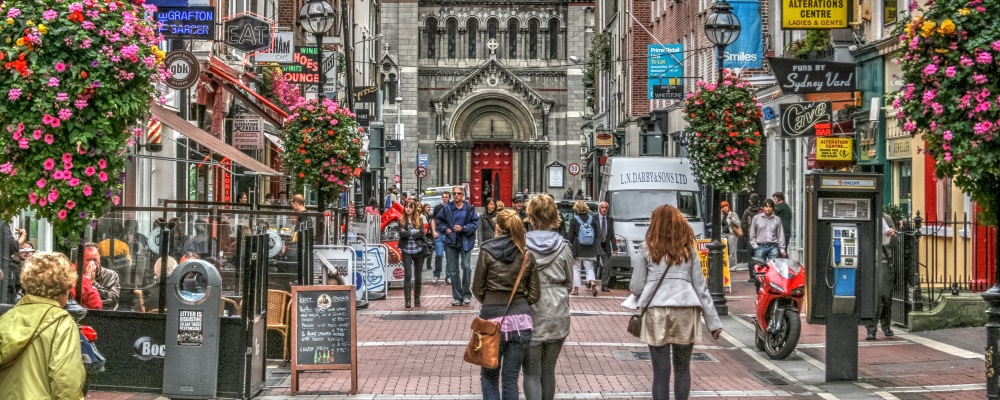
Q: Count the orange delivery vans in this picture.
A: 0